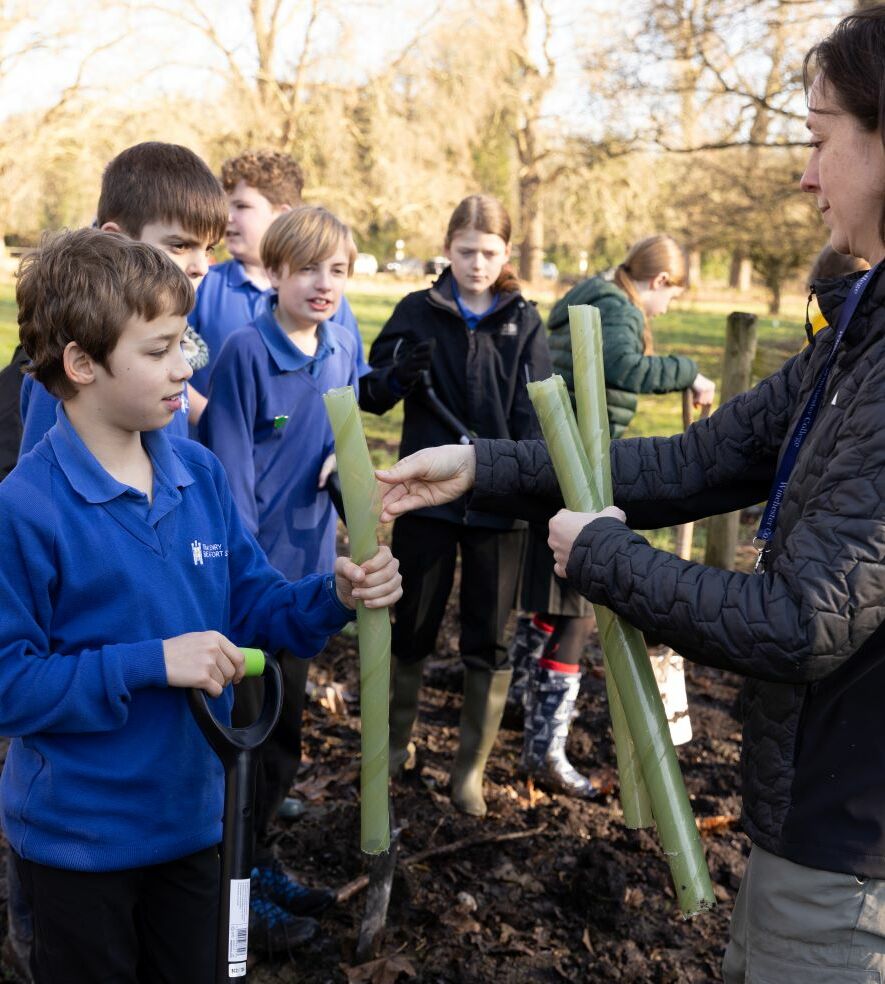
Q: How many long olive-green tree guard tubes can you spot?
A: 3